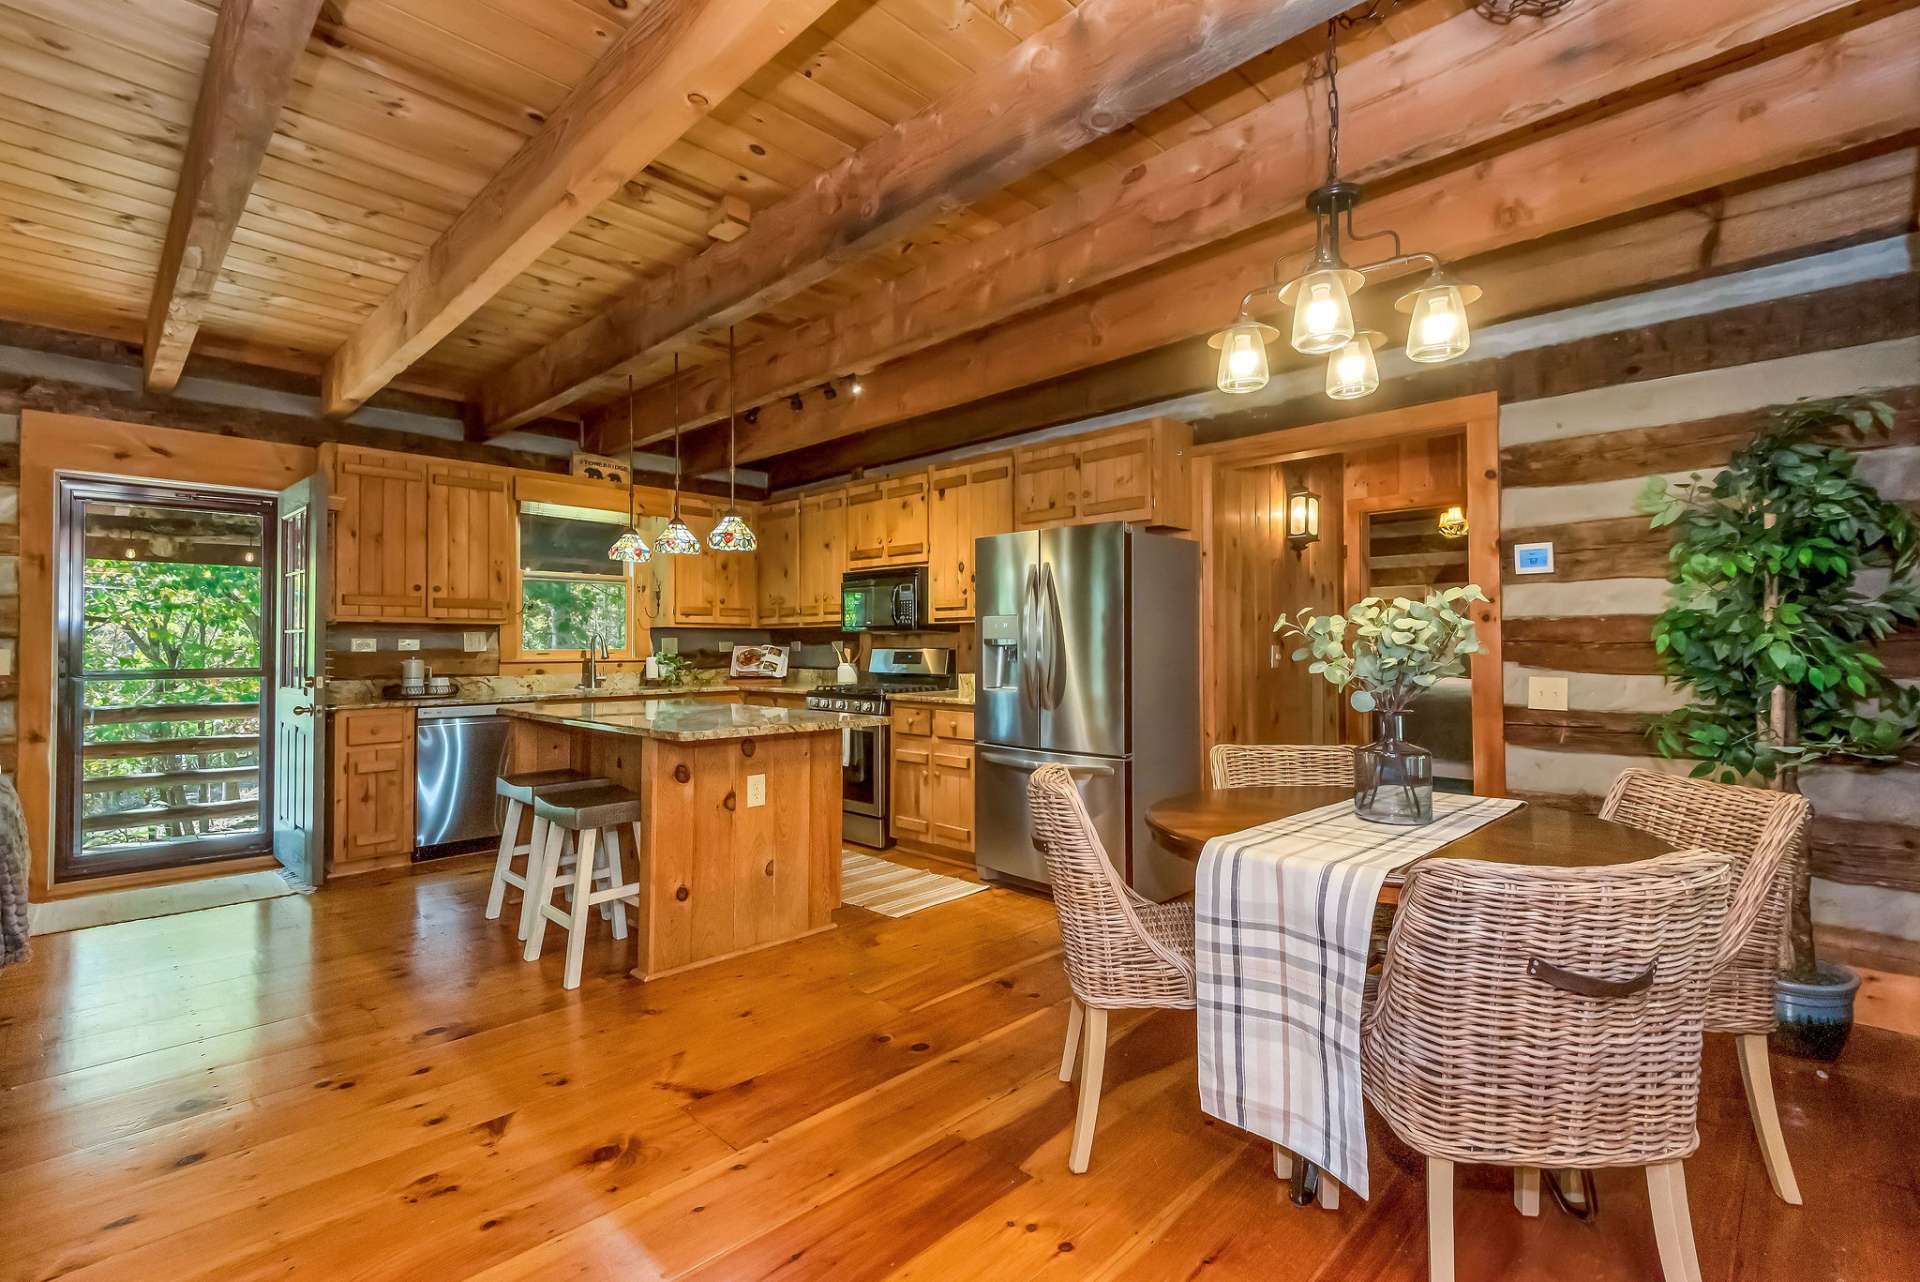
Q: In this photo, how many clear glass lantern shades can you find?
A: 4